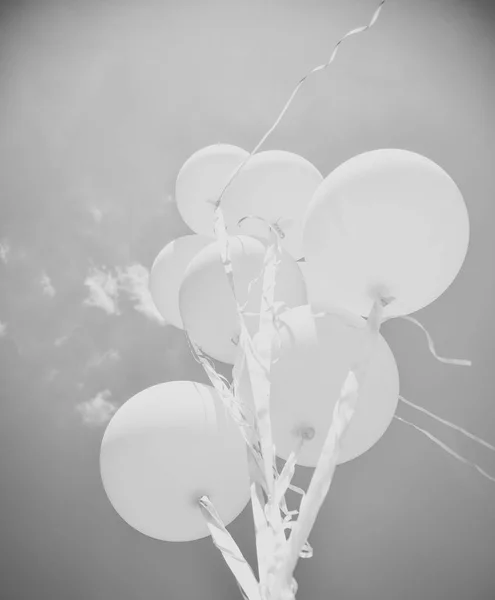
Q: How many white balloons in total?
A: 7